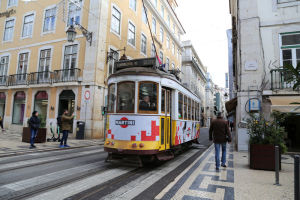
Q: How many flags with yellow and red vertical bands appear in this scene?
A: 0